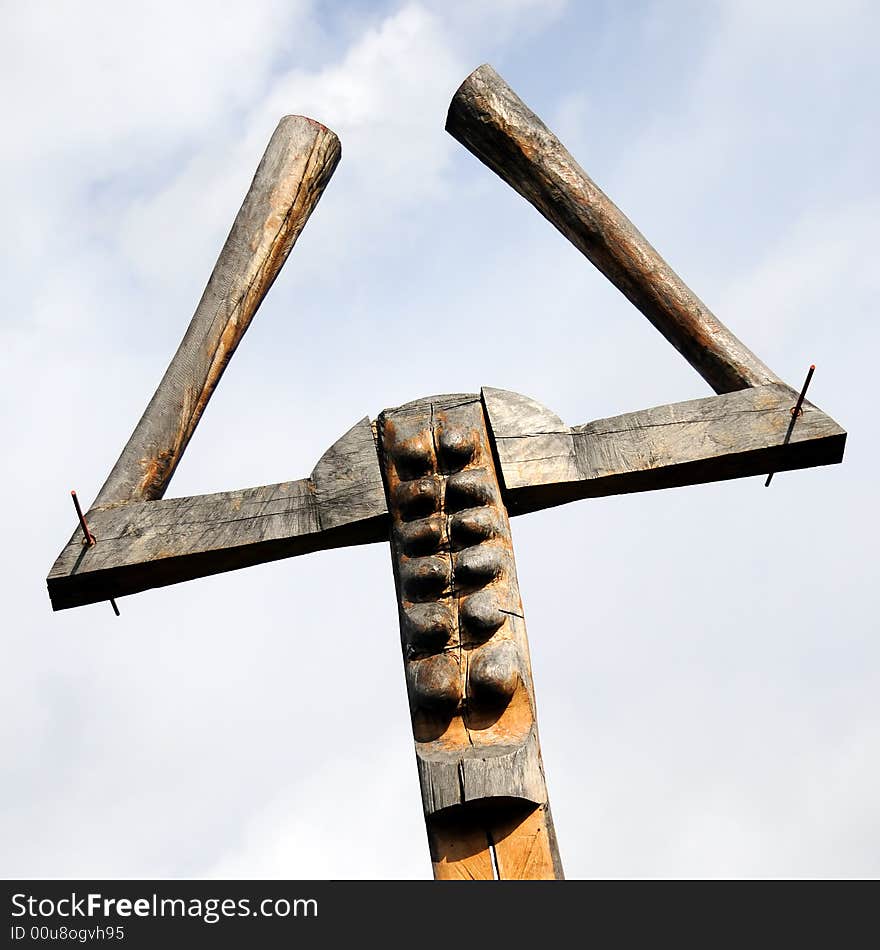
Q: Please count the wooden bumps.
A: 12